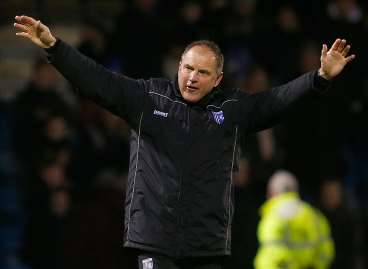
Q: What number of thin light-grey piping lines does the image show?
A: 4